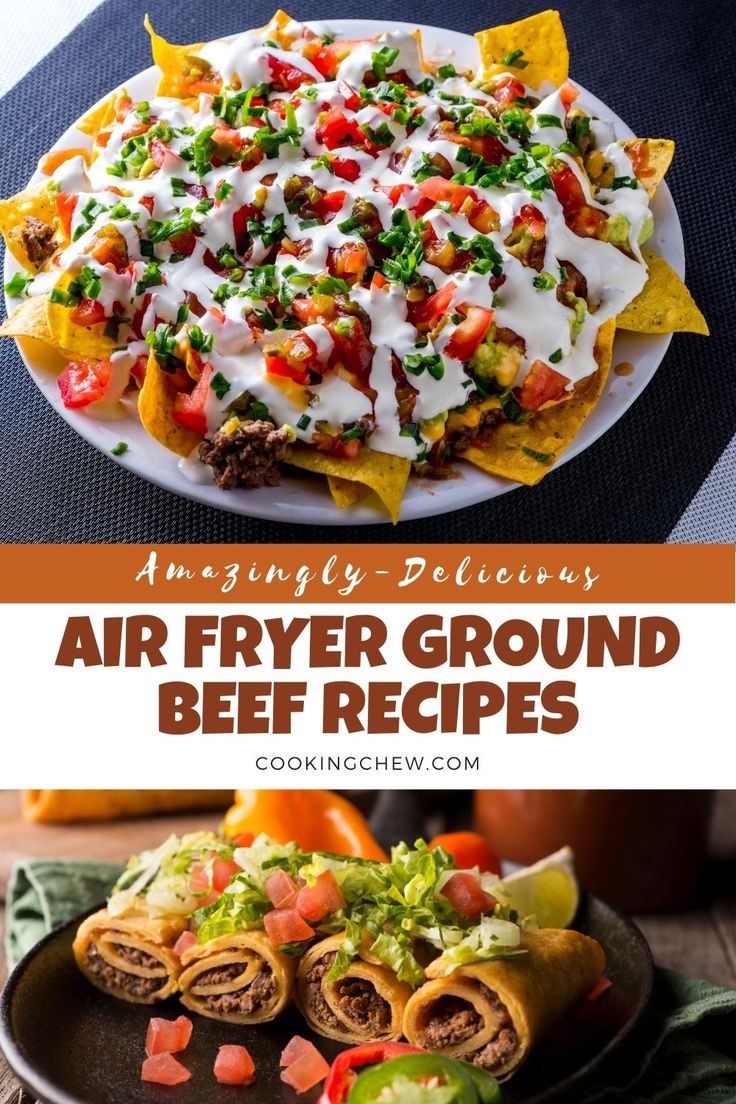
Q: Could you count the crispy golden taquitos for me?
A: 4